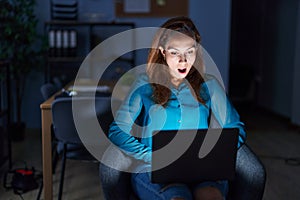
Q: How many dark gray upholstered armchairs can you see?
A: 1